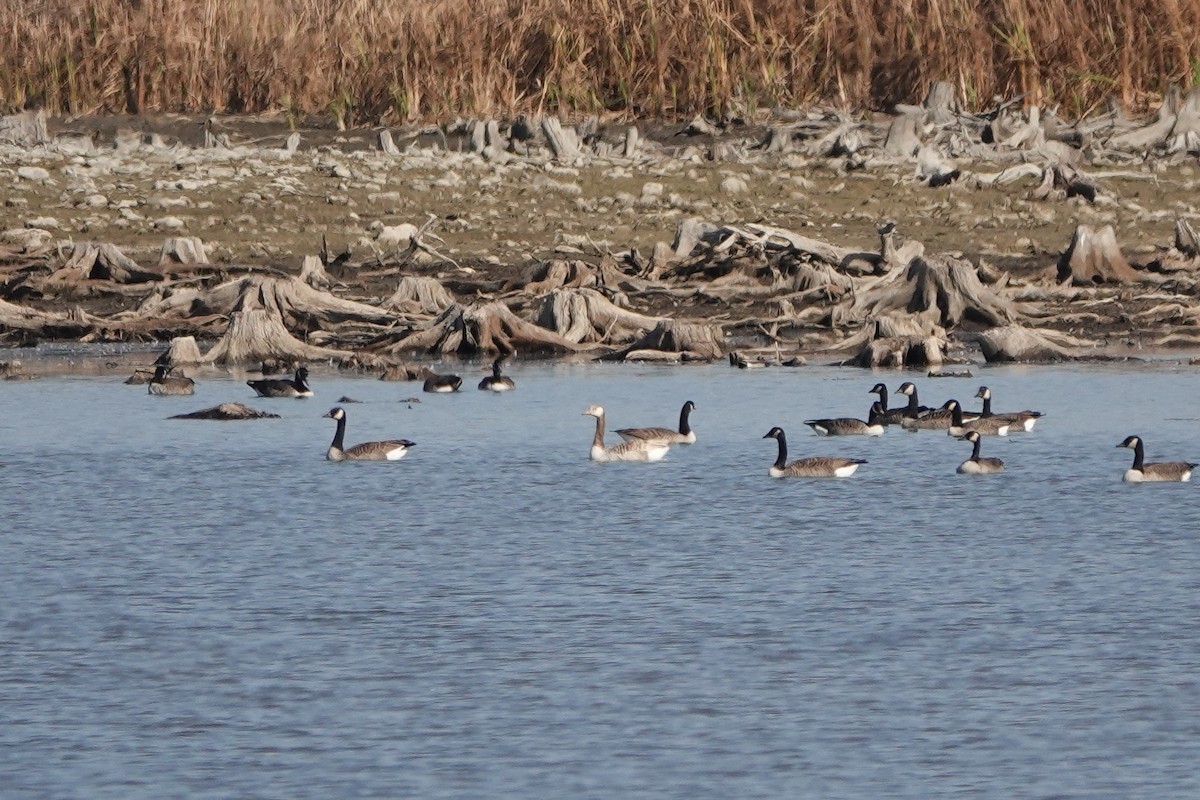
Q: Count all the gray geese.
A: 1